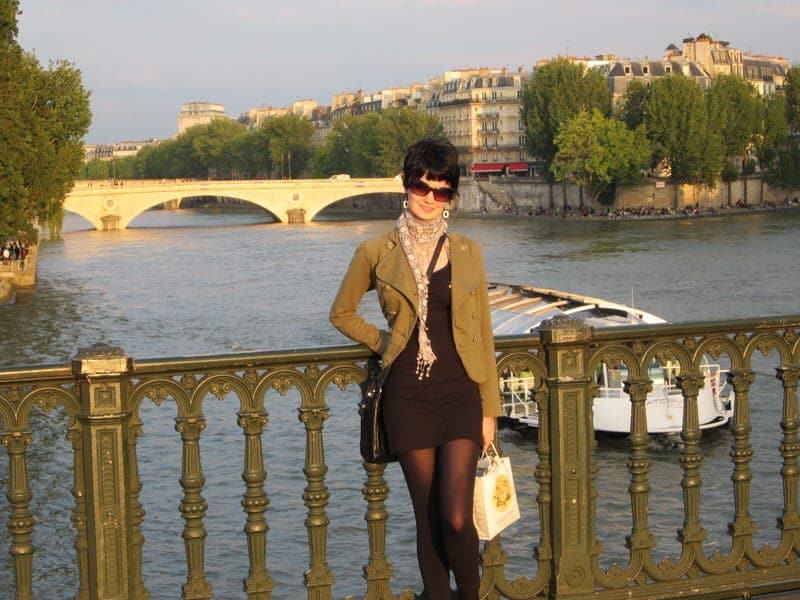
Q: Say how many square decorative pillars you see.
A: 2